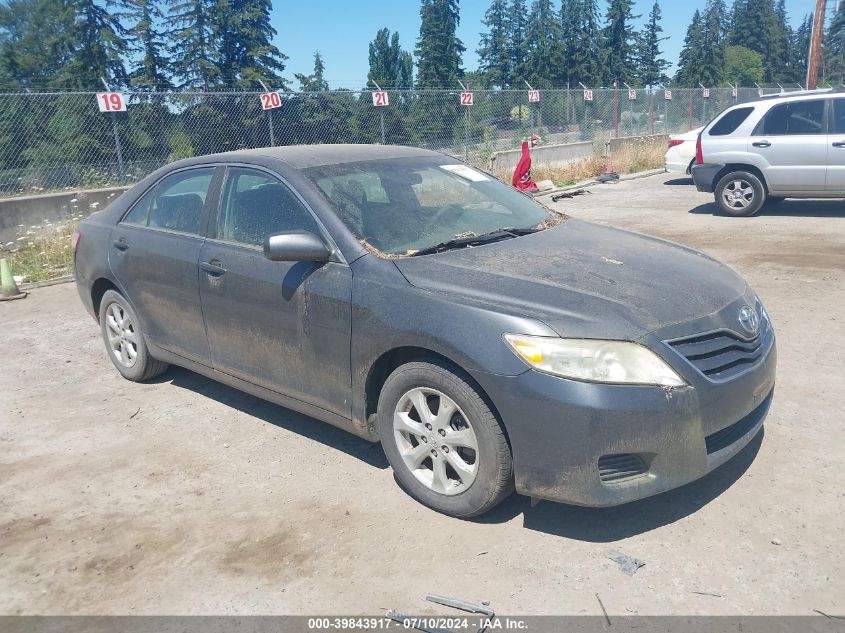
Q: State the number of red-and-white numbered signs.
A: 11